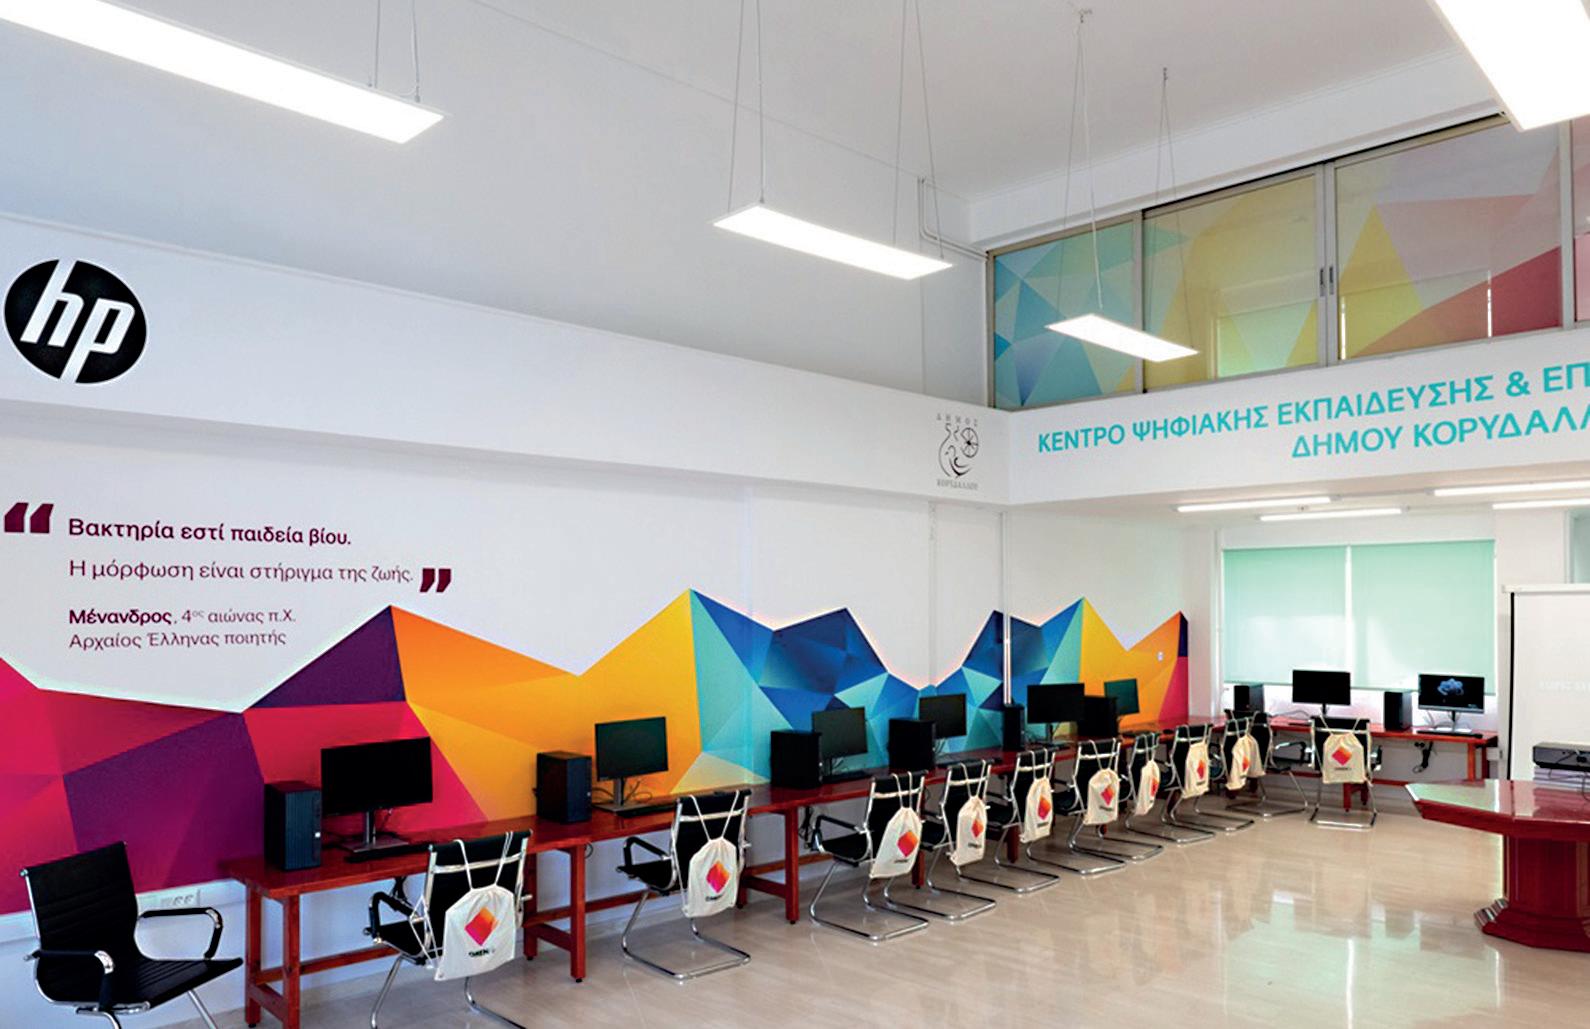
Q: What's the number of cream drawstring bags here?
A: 11